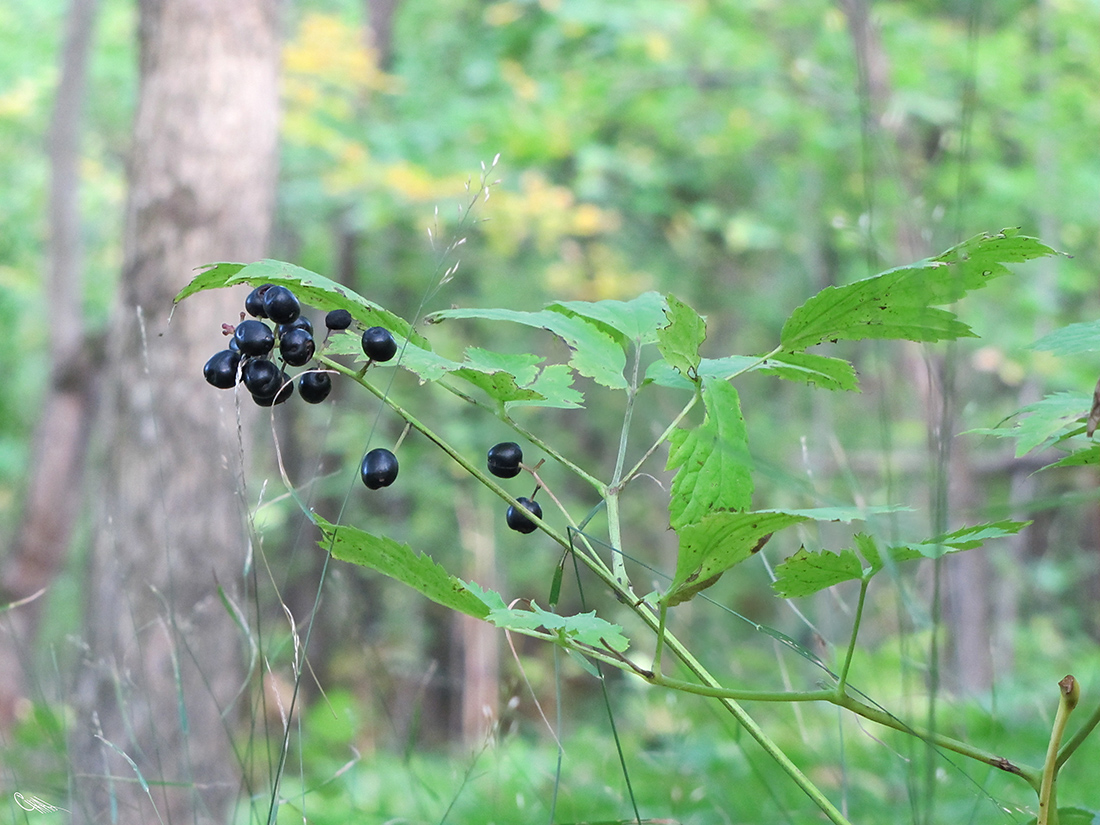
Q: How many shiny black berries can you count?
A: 15